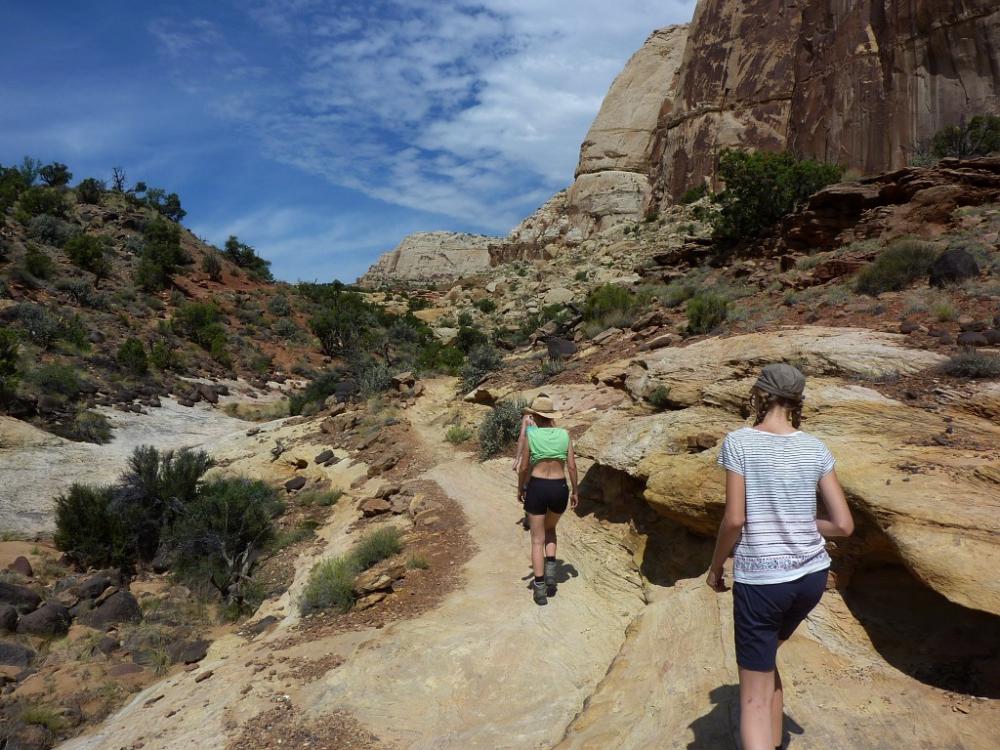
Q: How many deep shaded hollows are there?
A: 2